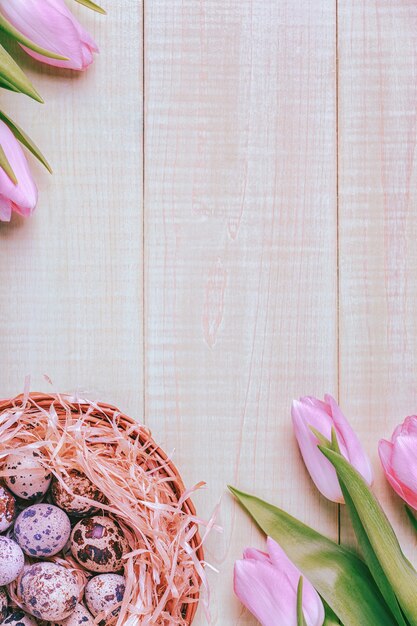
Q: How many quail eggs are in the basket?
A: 11